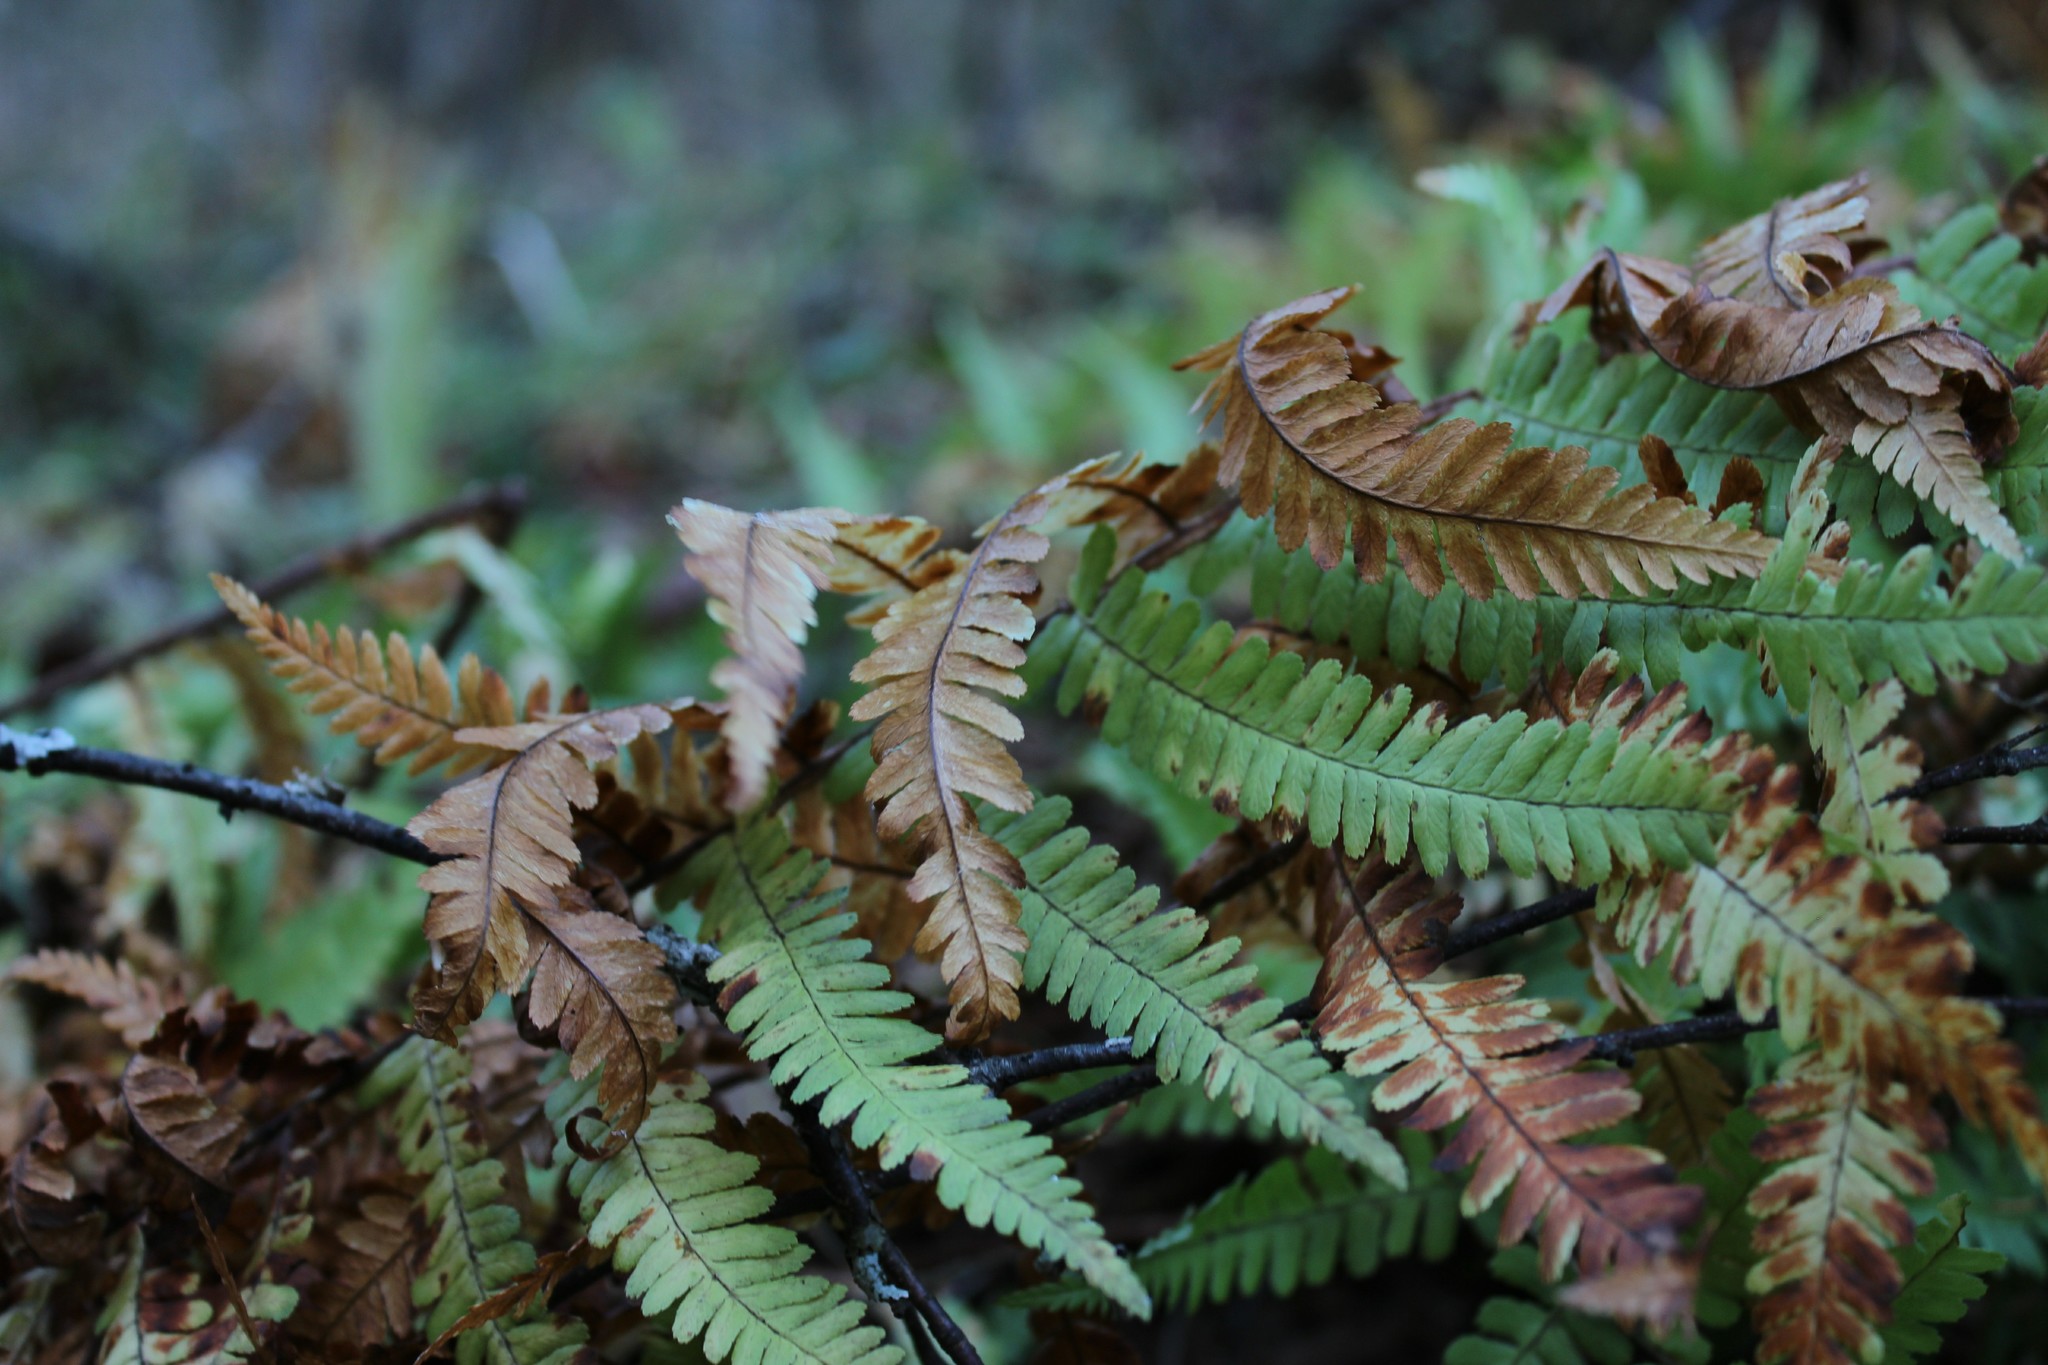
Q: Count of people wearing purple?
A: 0